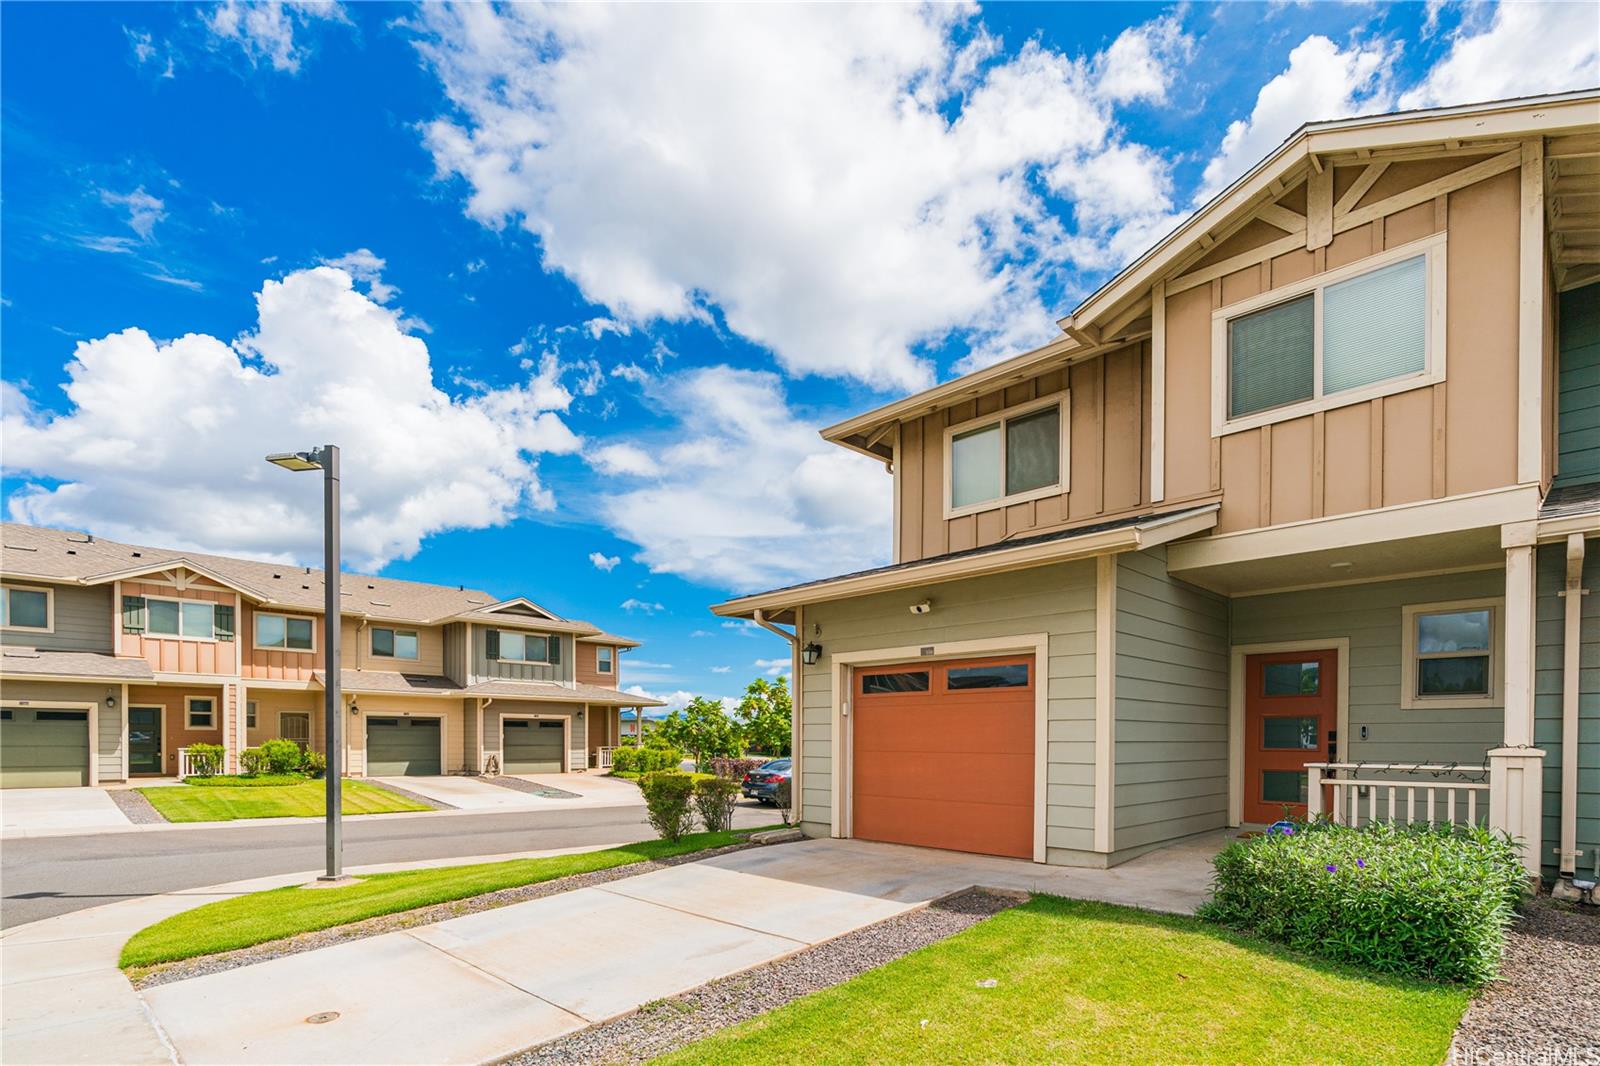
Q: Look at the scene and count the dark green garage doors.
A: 3